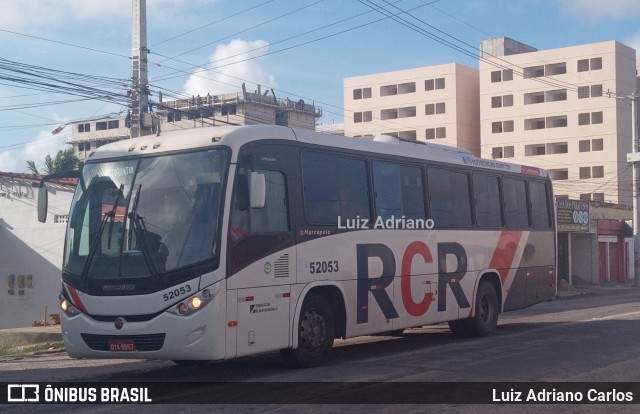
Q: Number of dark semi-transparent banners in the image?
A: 1